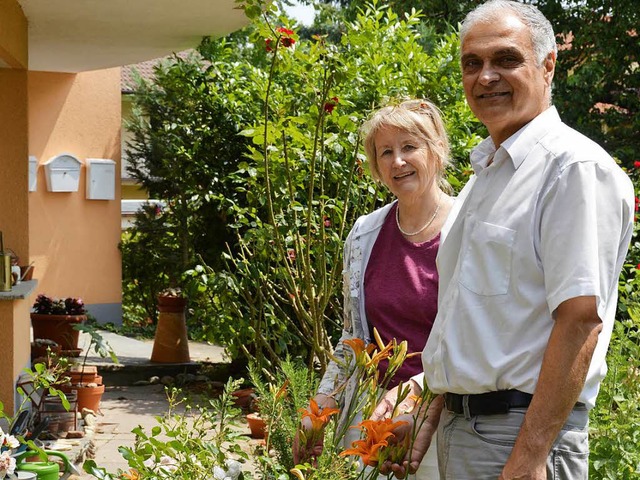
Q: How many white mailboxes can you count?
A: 3